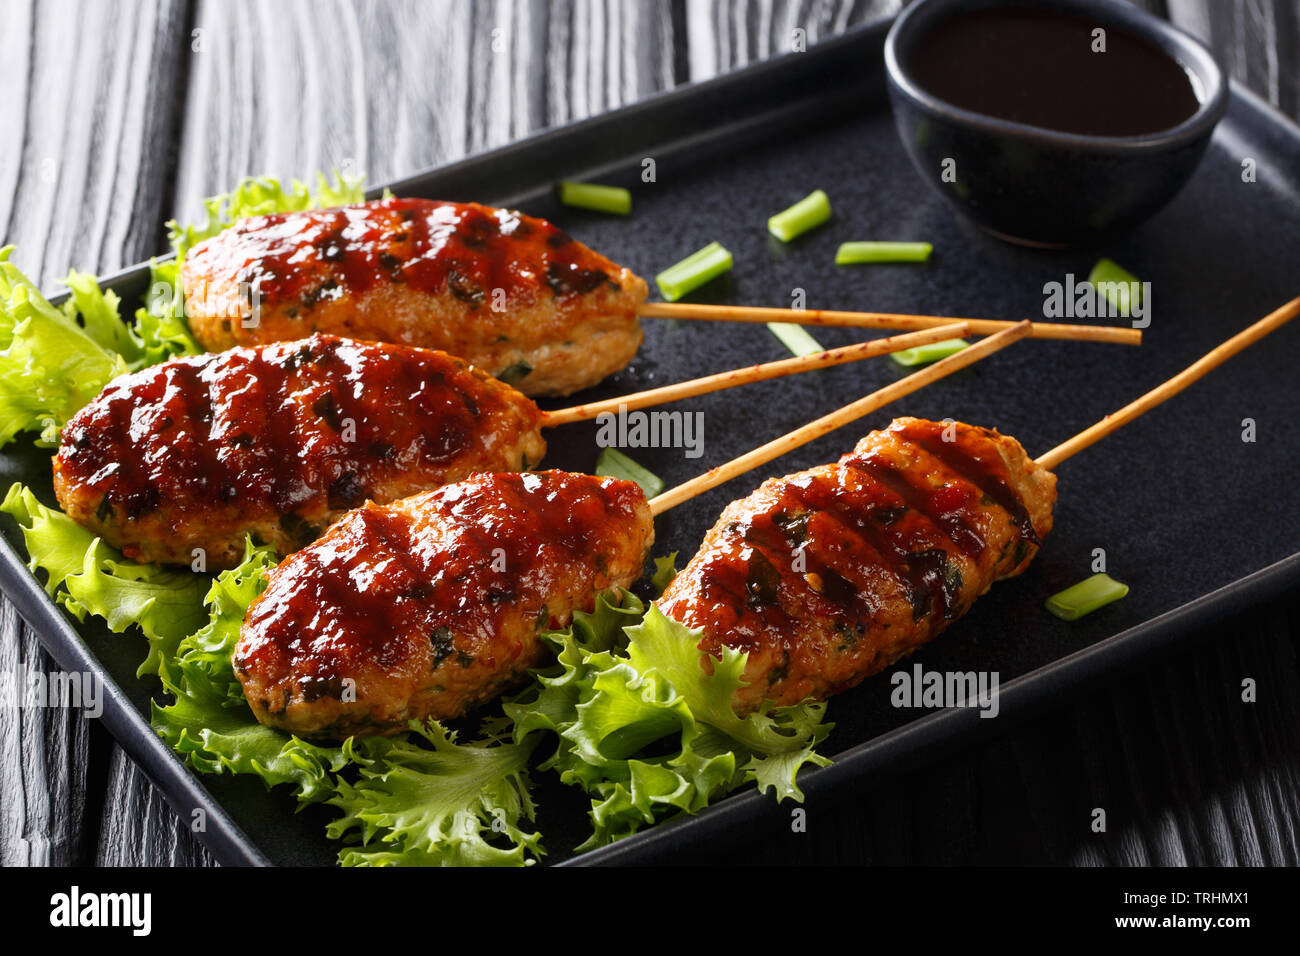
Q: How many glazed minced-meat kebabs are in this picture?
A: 4